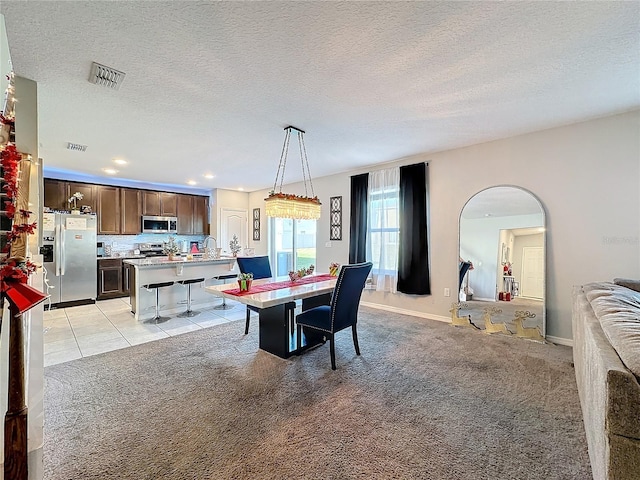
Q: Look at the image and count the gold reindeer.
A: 3